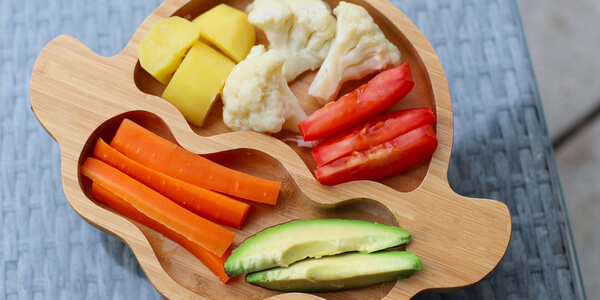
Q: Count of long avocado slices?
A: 2